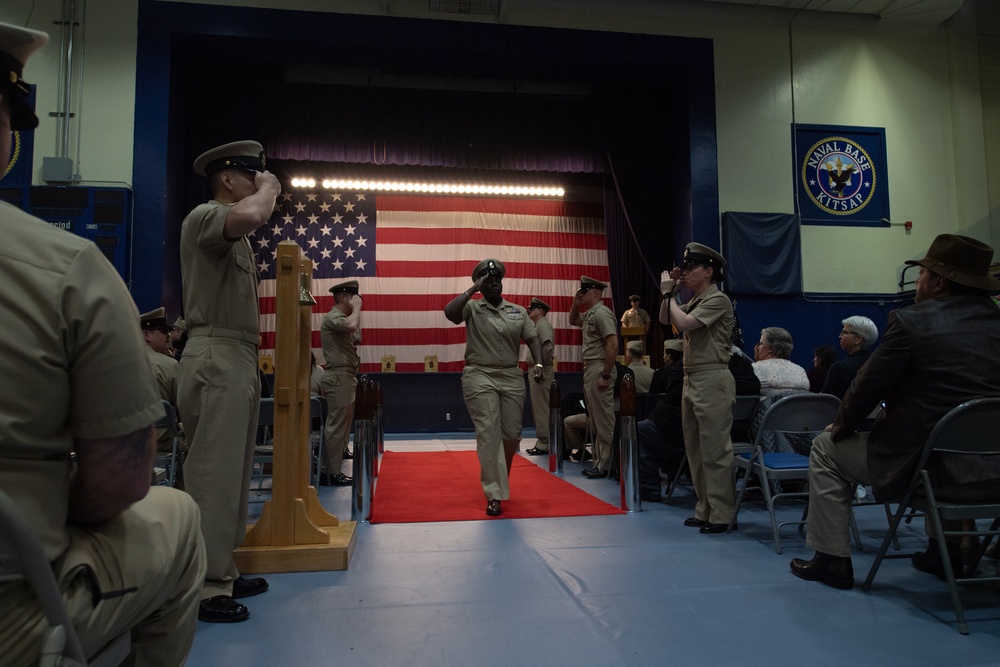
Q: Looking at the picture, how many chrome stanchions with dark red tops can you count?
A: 5